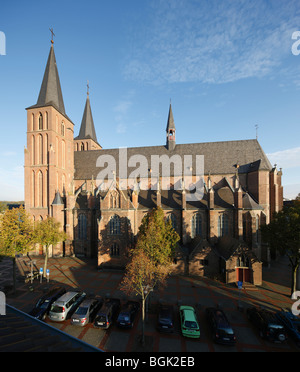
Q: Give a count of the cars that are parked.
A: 10